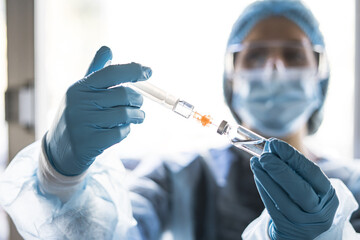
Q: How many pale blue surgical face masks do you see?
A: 1